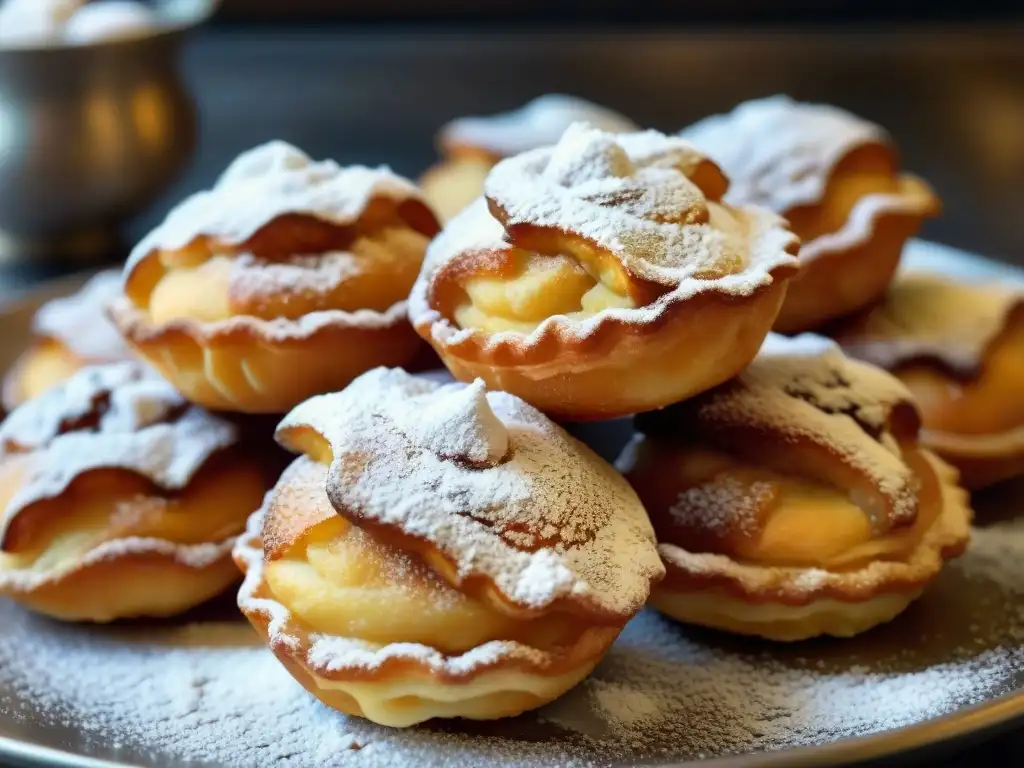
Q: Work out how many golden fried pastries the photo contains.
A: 9